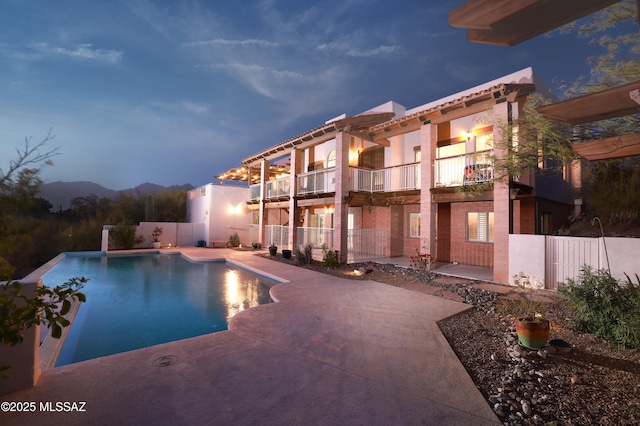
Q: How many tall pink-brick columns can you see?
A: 5